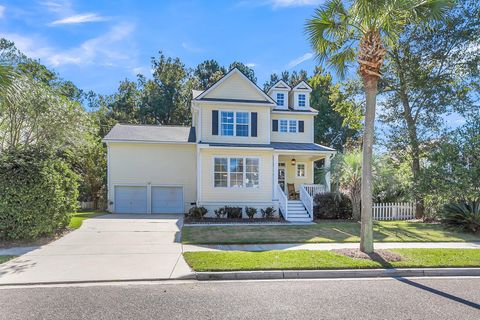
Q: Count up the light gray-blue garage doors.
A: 2